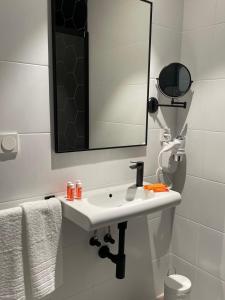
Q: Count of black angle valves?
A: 2